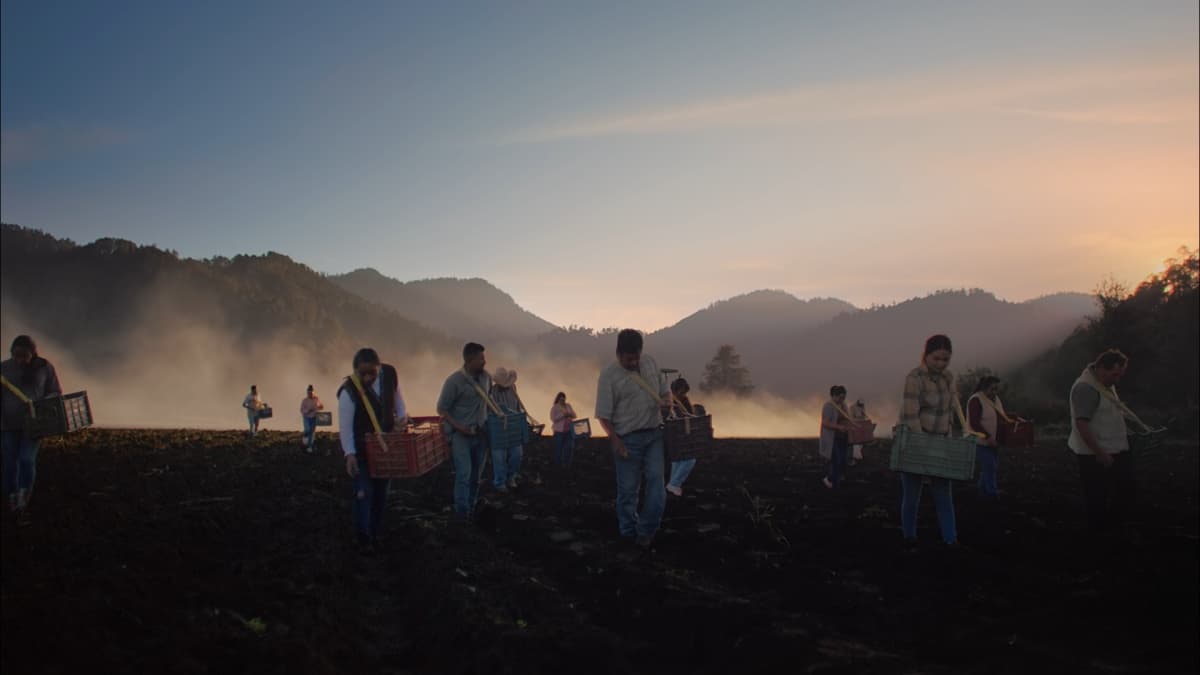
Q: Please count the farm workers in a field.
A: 14